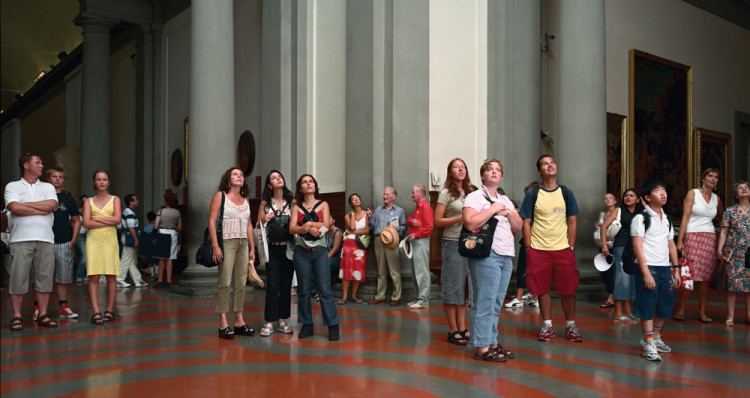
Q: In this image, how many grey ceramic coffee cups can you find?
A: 0